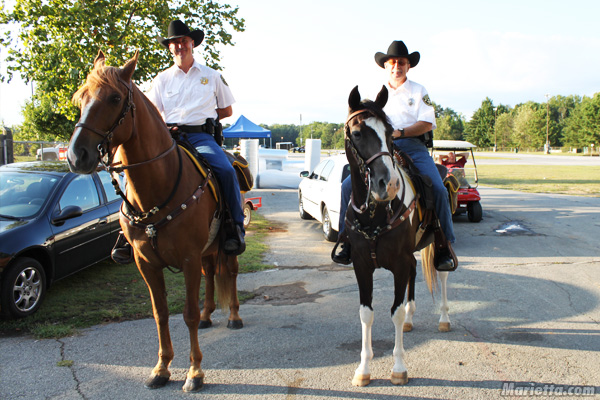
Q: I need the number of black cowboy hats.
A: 2